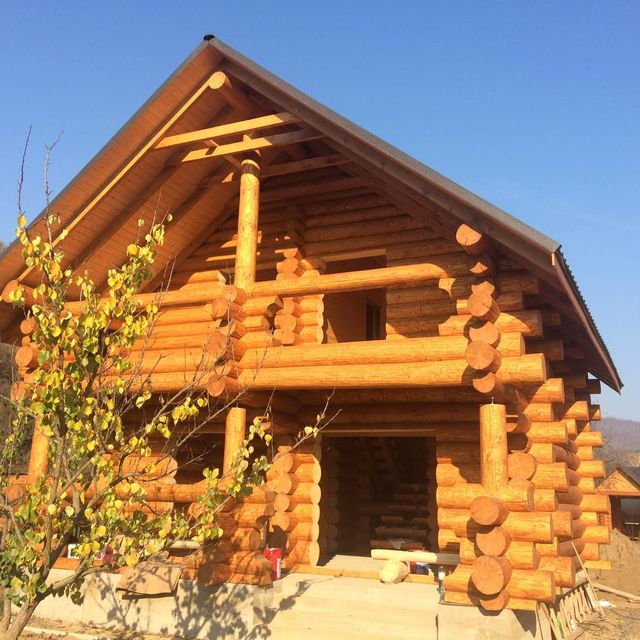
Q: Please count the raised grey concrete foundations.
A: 1